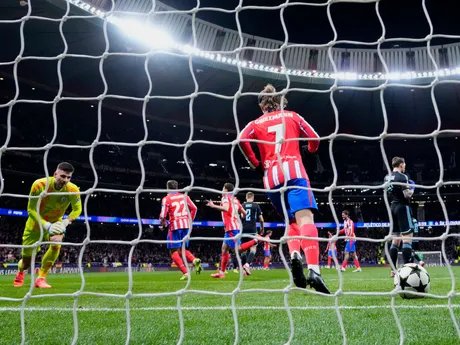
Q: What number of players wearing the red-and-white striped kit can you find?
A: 6